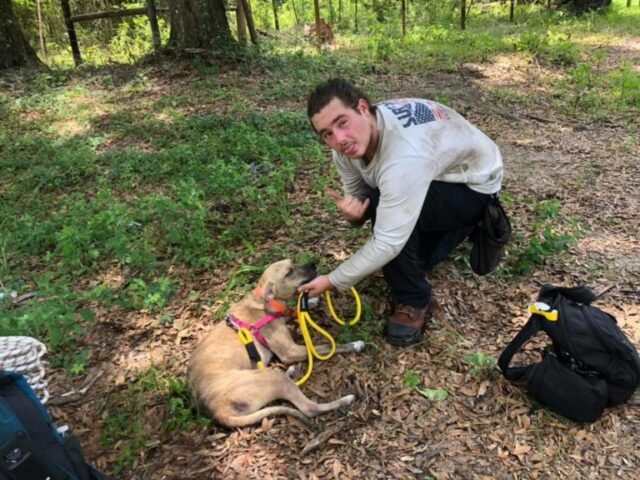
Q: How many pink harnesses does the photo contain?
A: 1